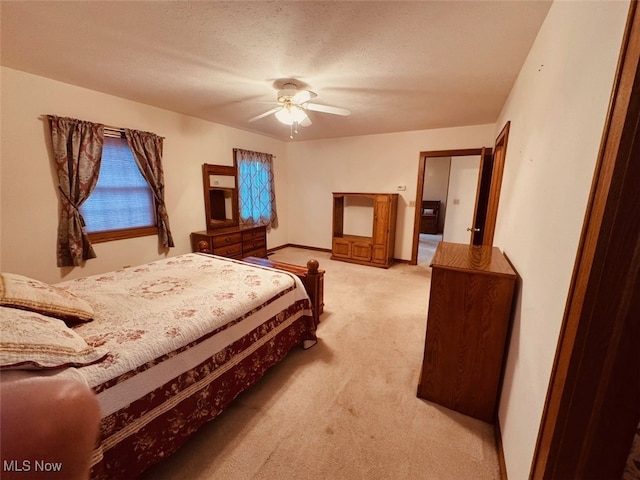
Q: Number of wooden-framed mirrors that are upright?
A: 1